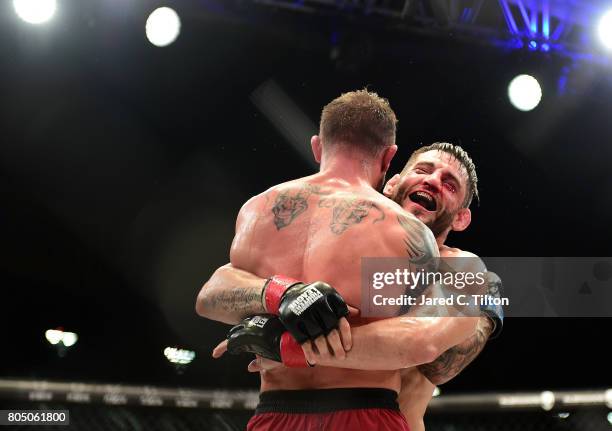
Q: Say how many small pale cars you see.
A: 0